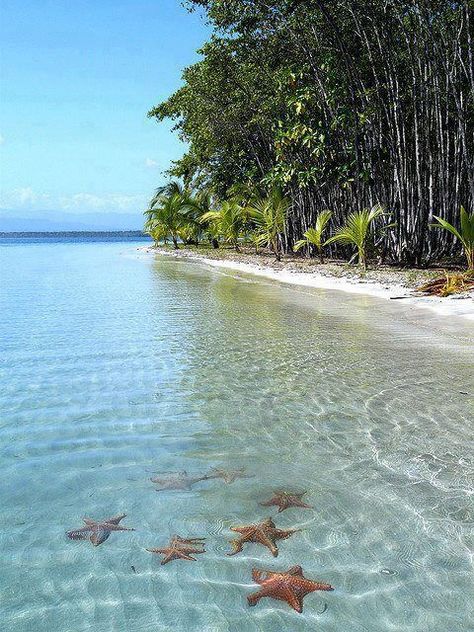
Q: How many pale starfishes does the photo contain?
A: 2